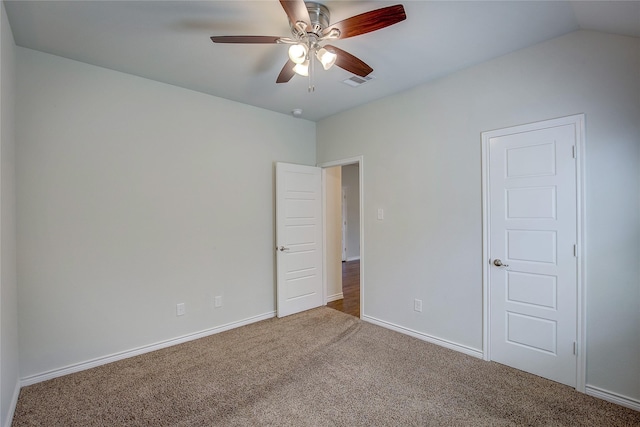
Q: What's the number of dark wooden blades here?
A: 5